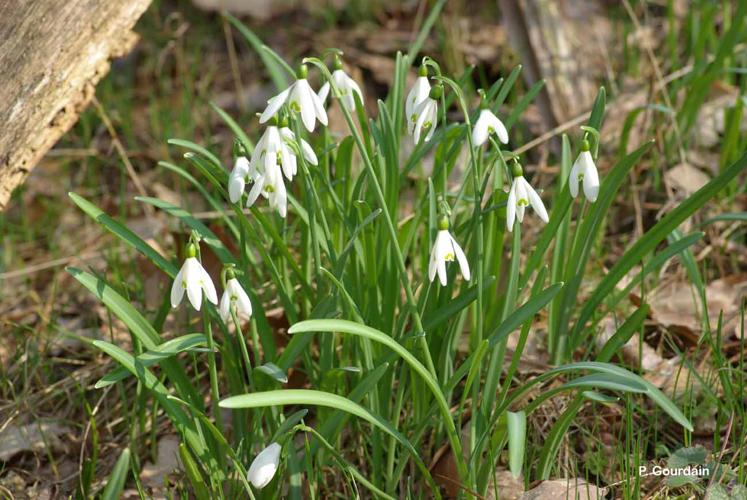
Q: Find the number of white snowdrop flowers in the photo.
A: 15